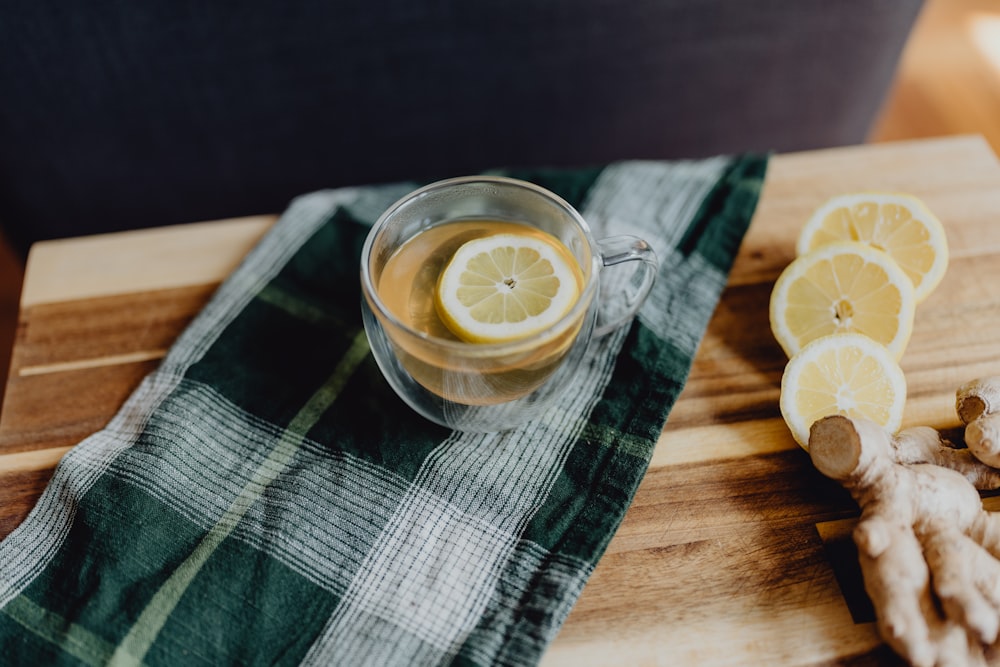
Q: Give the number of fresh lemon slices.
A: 4